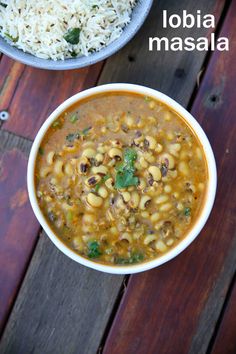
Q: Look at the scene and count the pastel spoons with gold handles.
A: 0